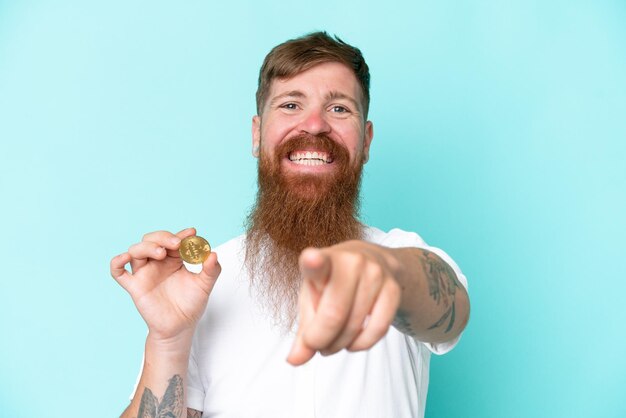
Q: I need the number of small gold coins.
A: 1